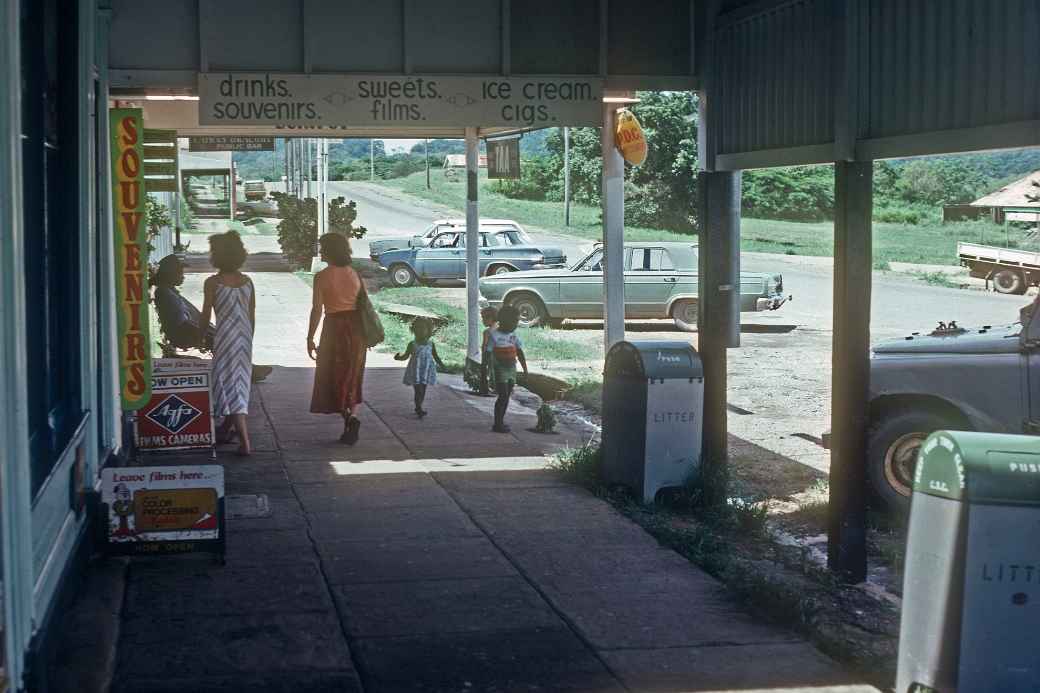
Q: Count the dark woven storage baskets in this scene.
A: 0